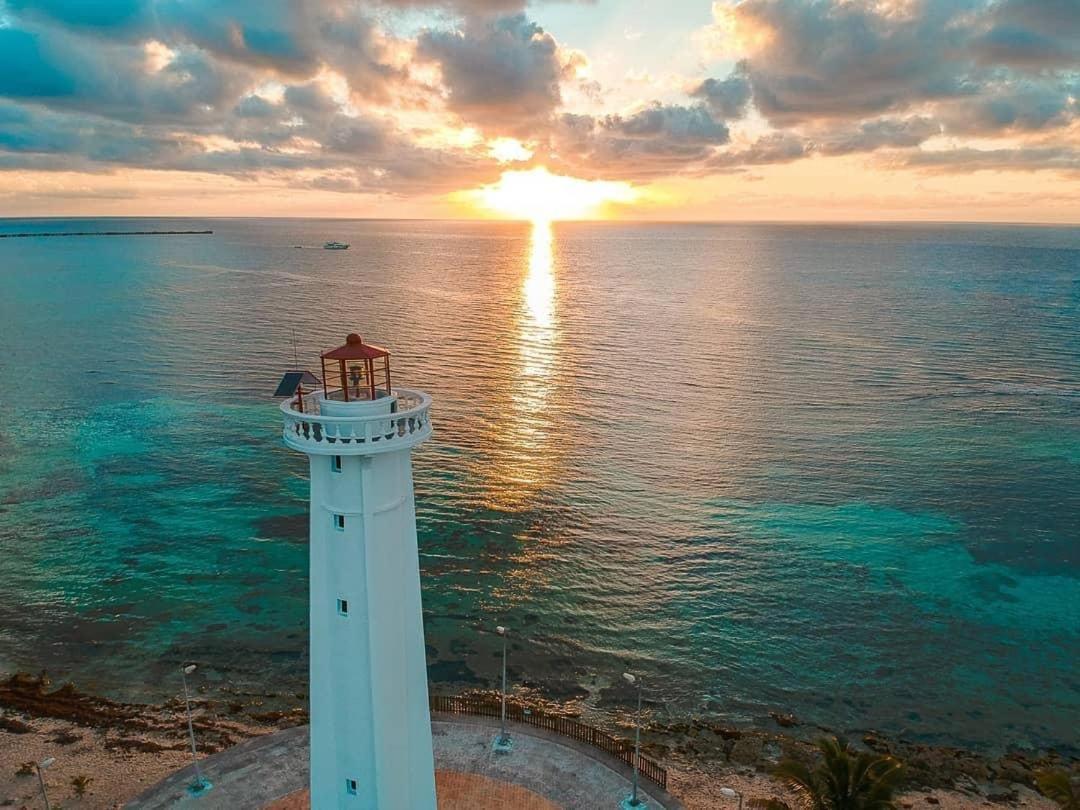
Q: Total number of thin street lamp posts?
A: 5